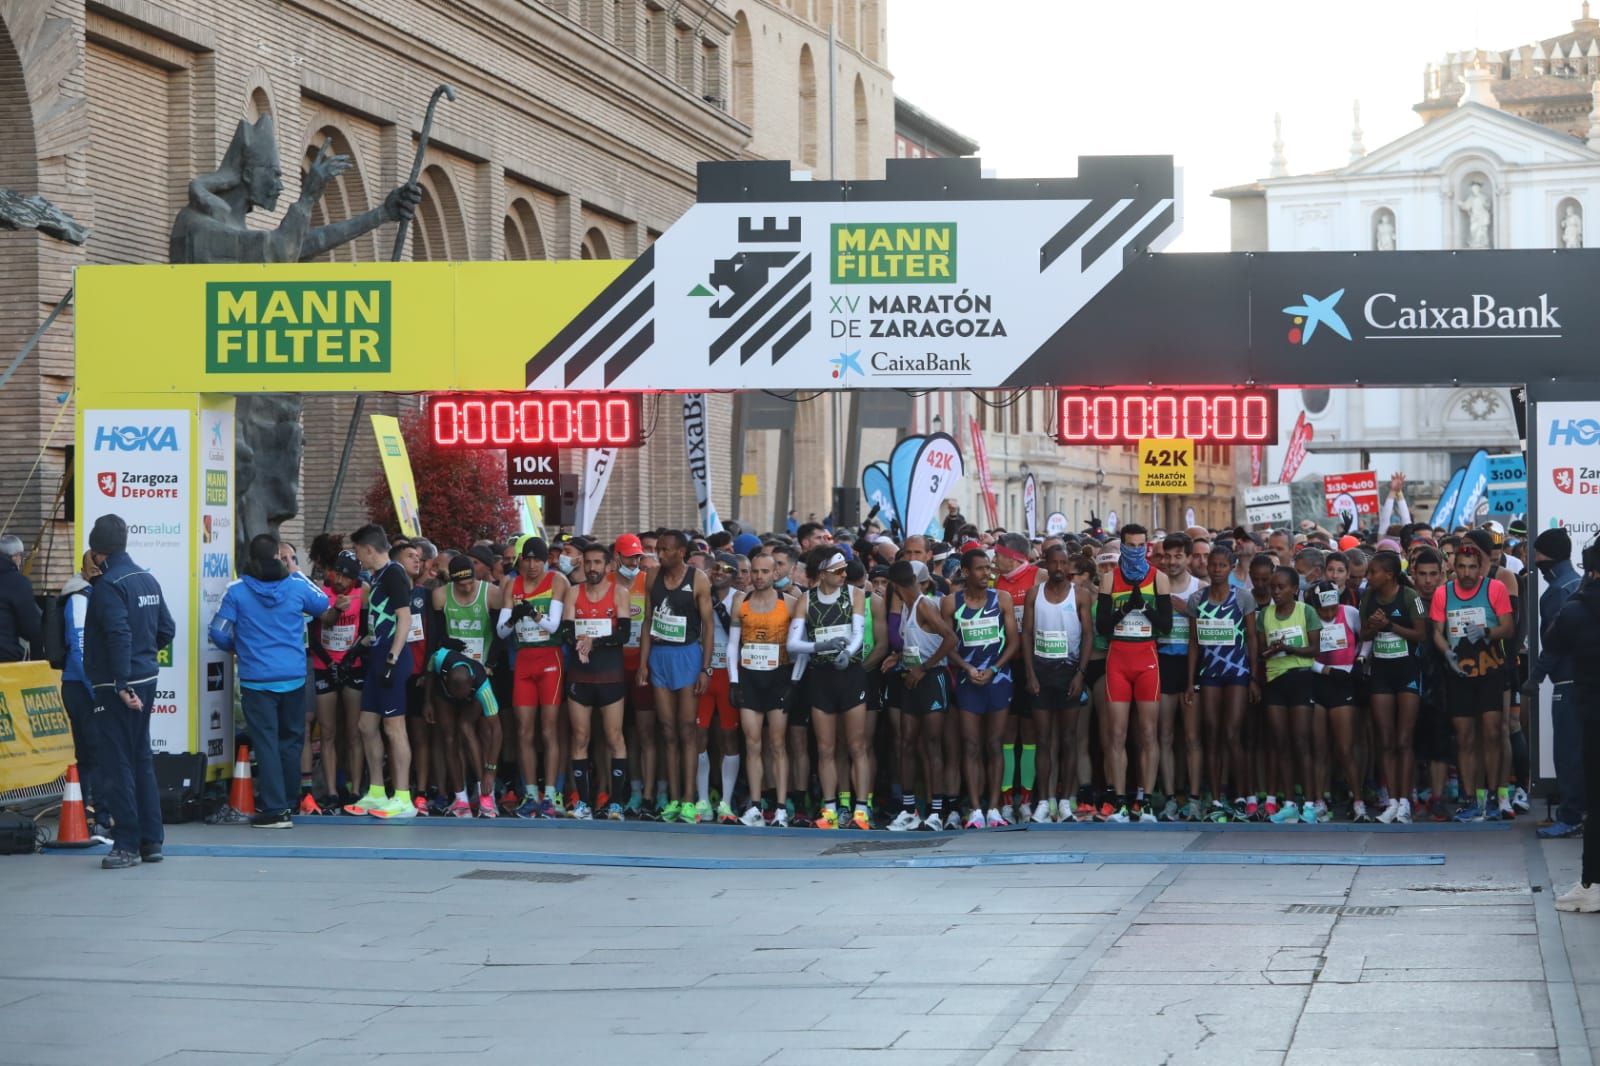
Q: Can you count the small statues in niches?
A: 3